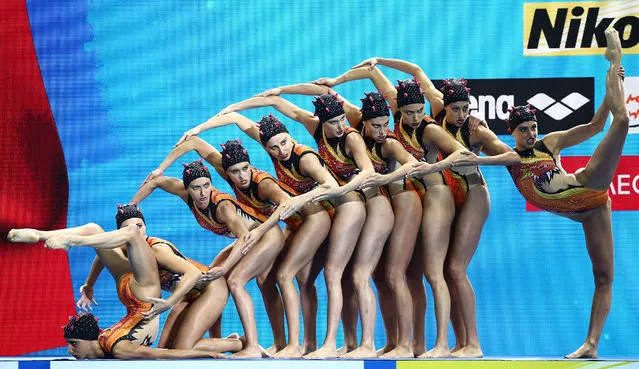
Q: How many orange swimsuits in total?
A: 10